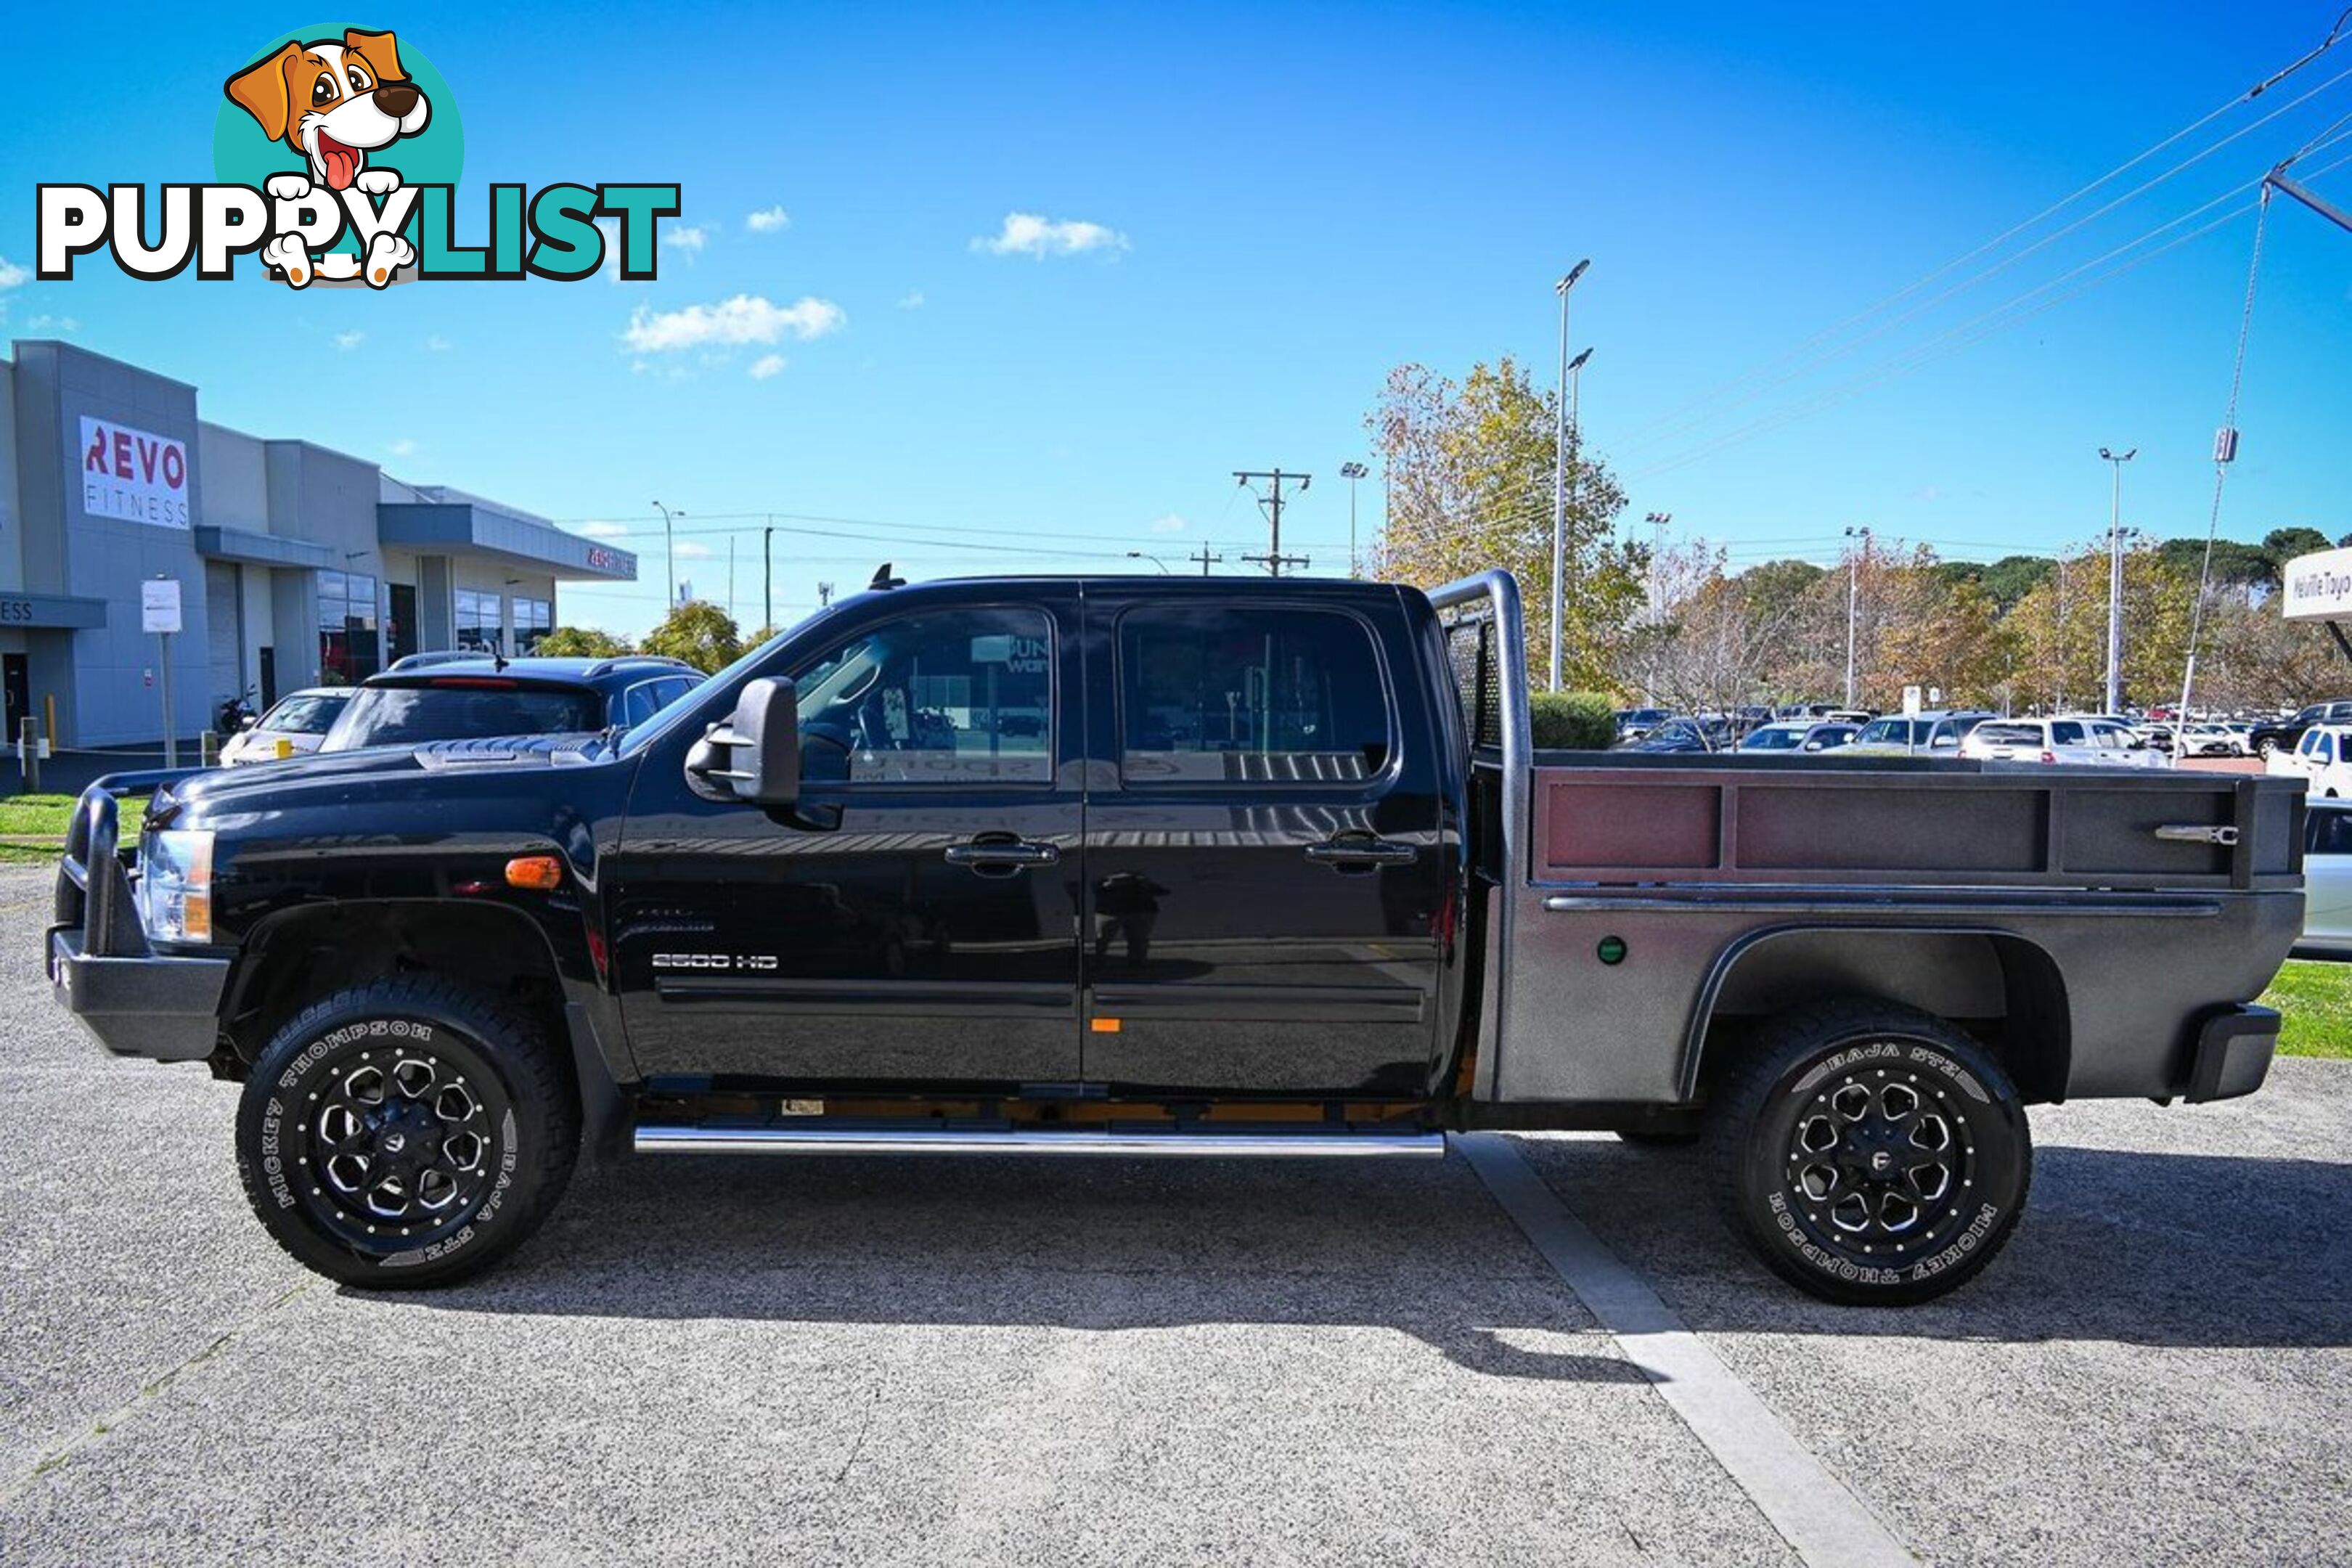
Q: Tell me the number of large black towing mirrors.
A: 1